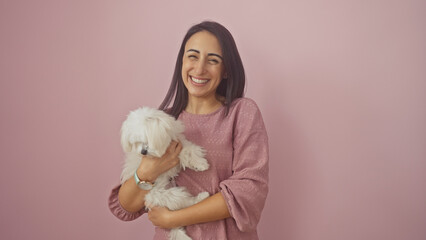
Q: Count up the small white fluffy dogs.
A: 1